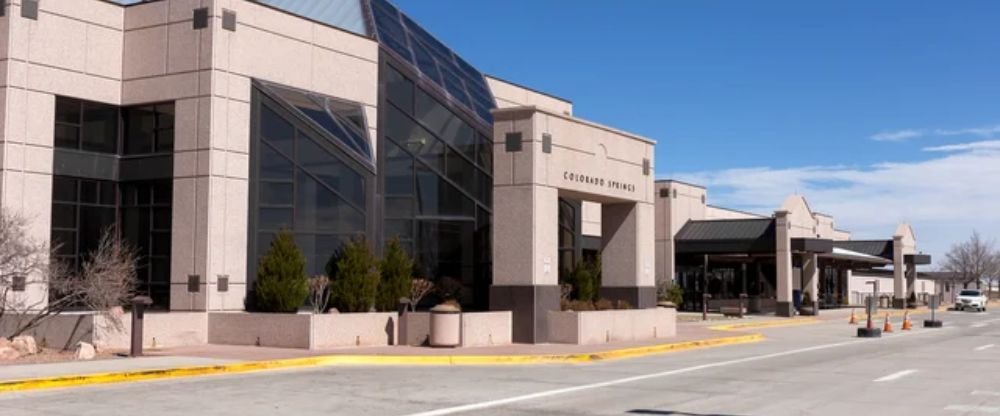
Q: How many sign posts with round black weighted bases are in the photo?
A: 2